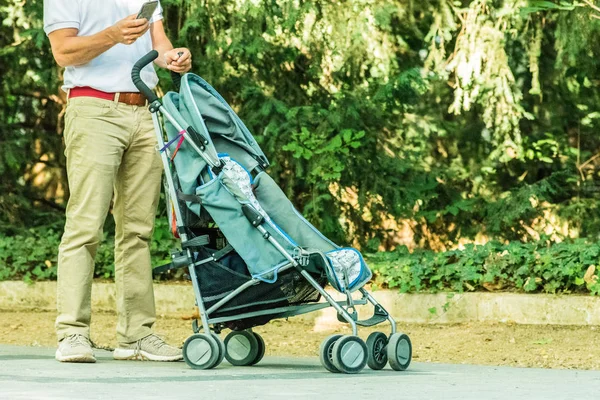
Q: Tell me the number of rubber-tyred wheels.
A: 8